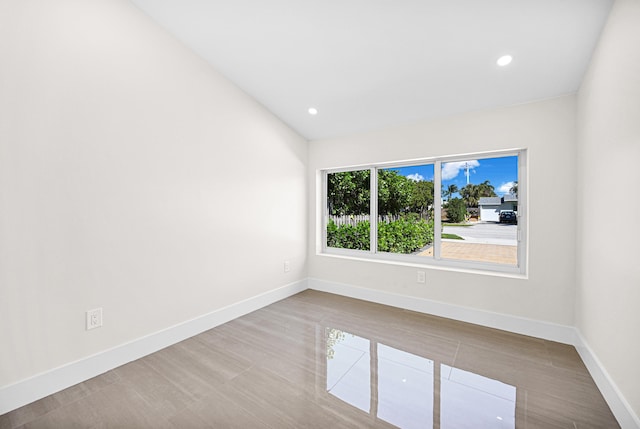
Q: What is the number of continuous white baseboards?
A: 3